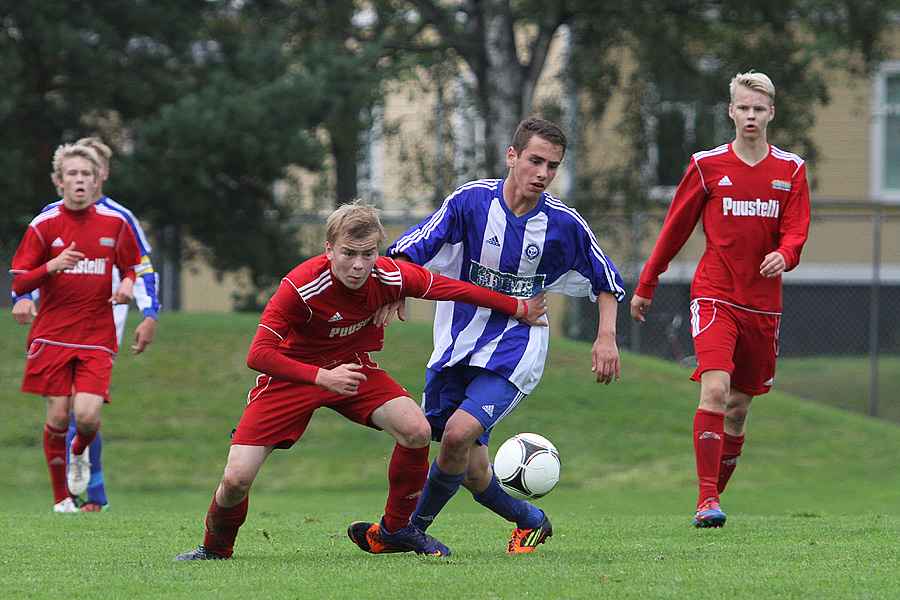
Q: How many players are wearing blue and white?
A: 2